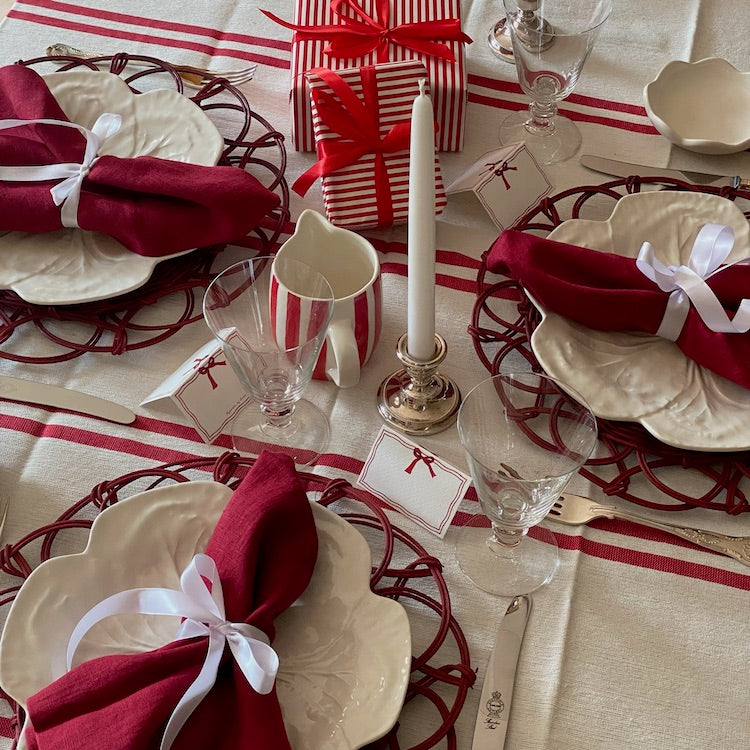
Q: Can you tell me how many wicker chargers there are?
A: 3